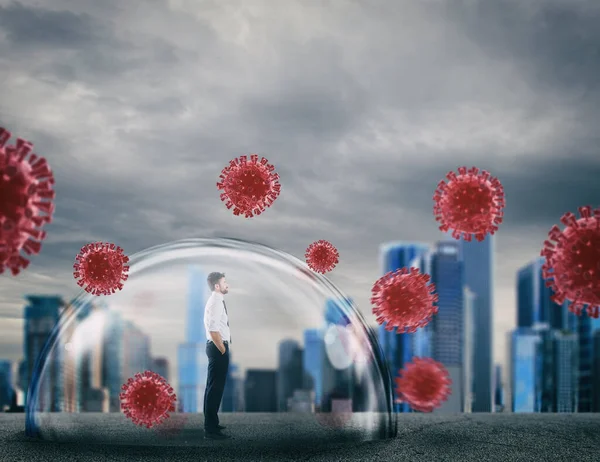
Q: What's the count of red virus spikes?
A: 9